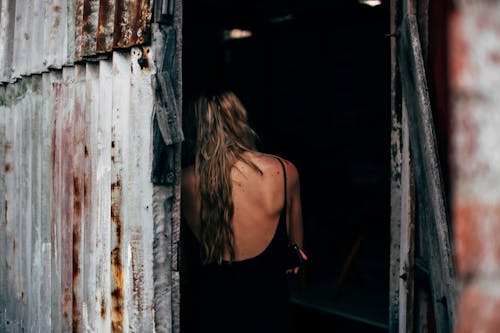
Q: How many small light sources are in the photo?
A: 2